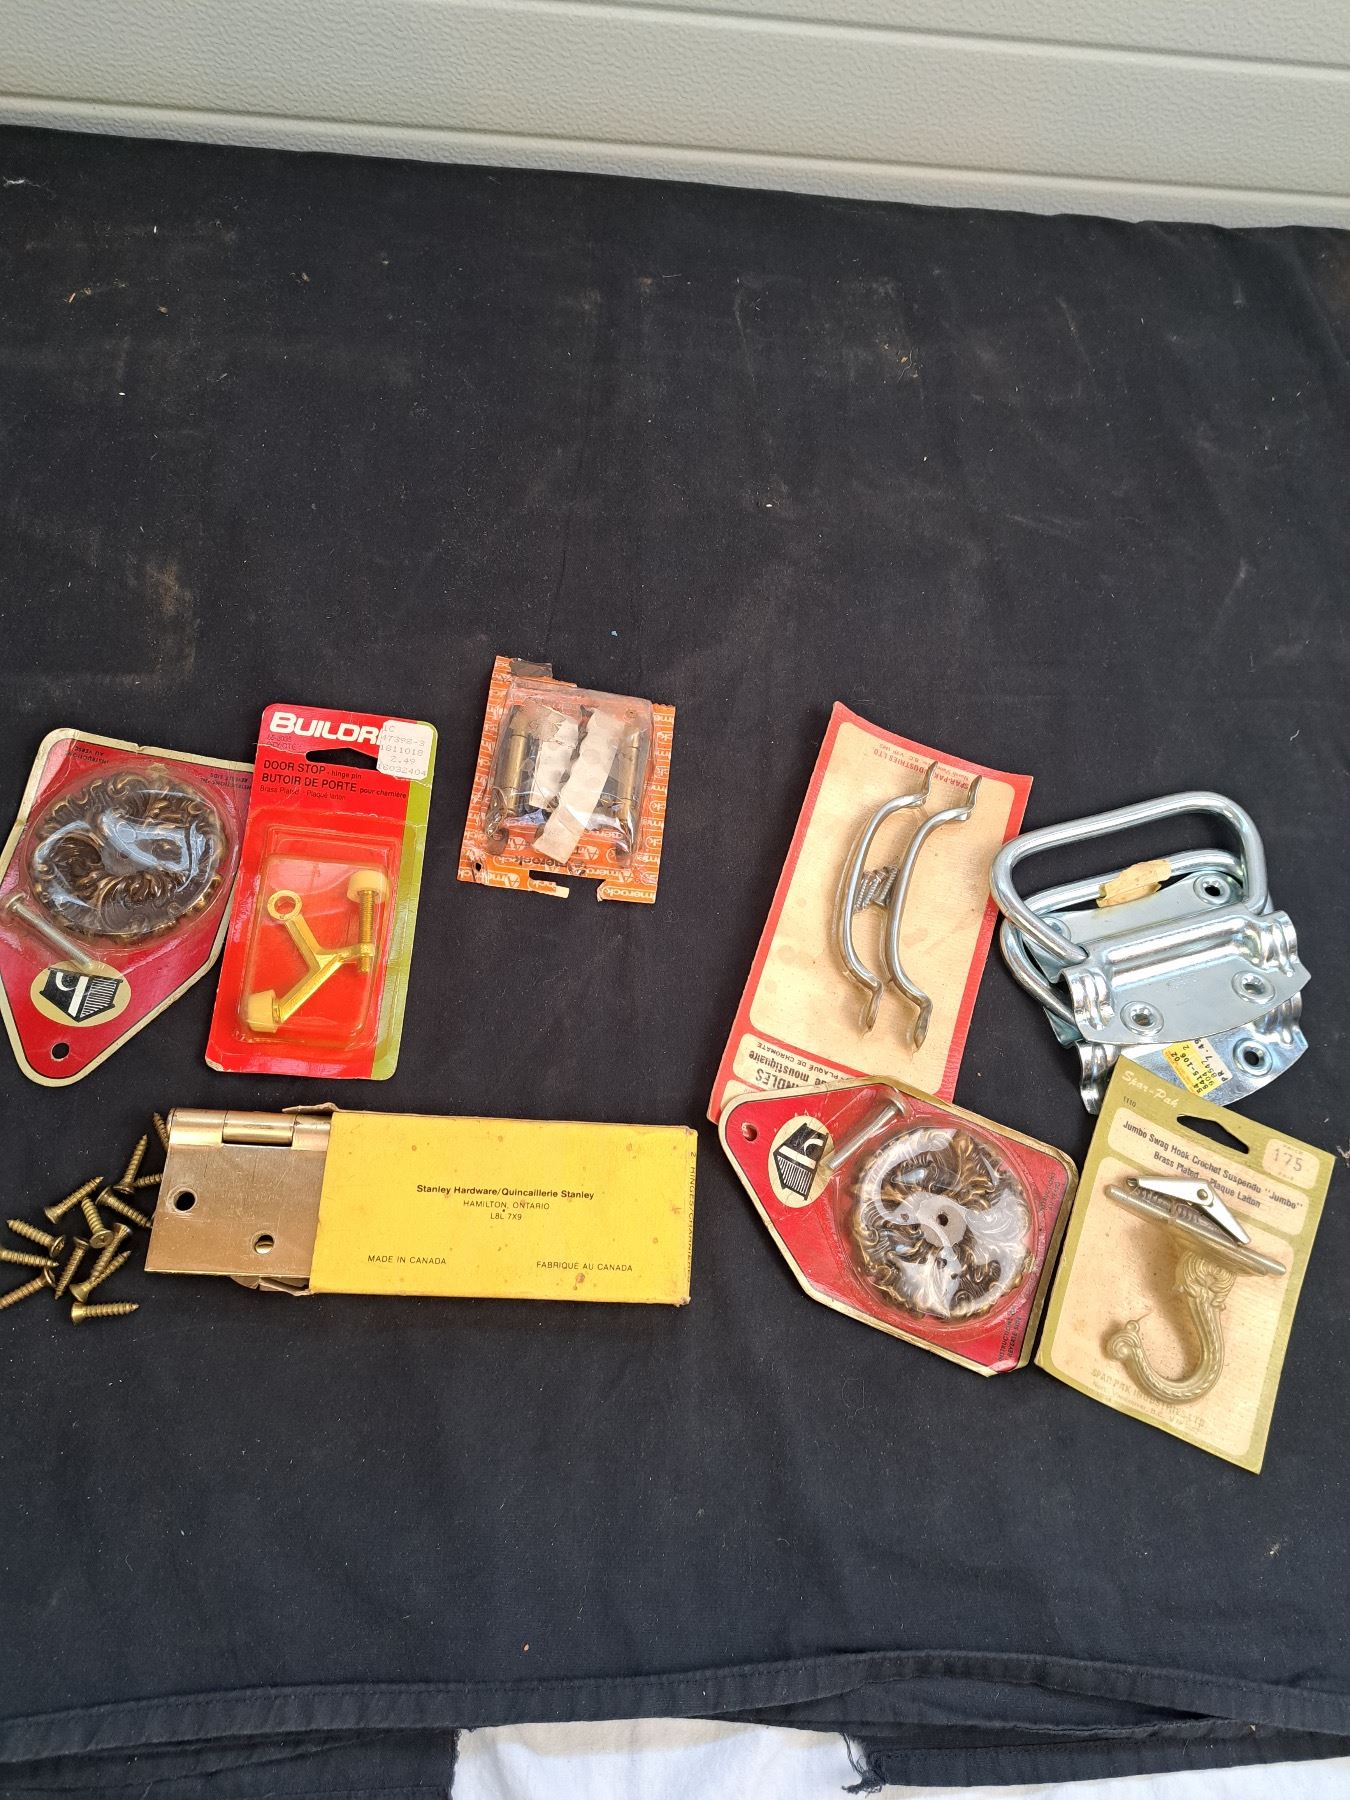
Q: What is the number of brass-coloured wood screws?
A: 13